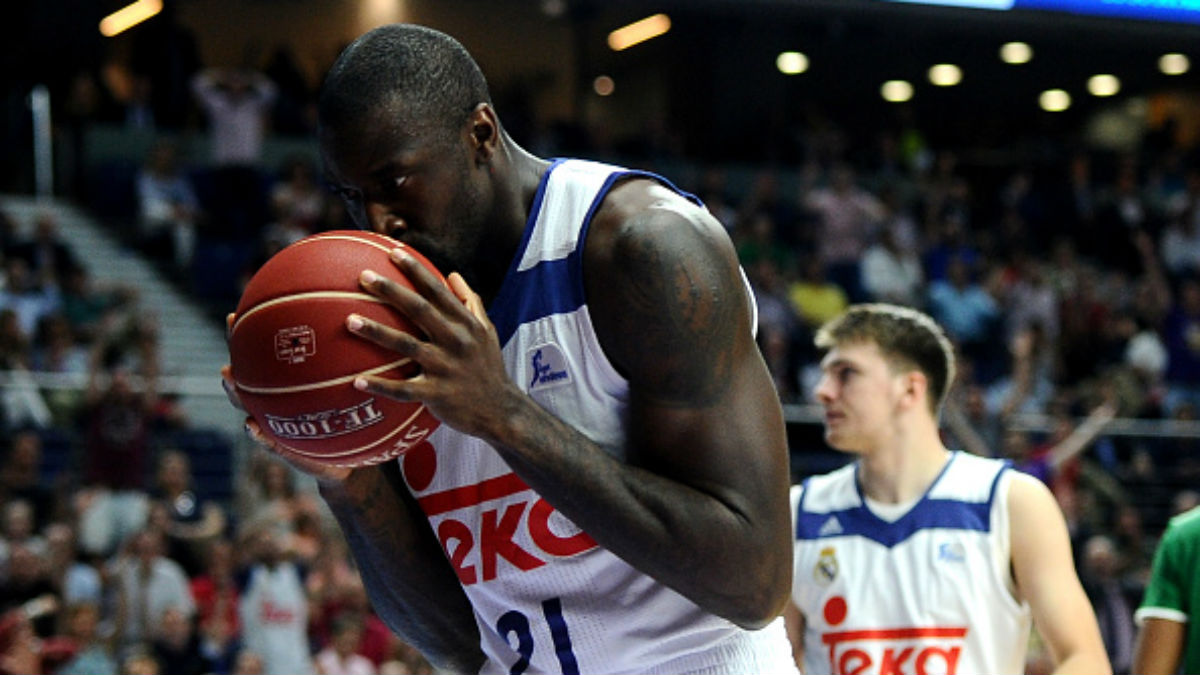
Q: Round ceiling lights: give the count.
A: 7